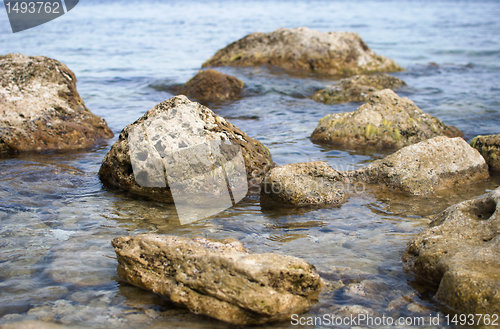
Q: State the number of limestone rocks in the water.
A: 11